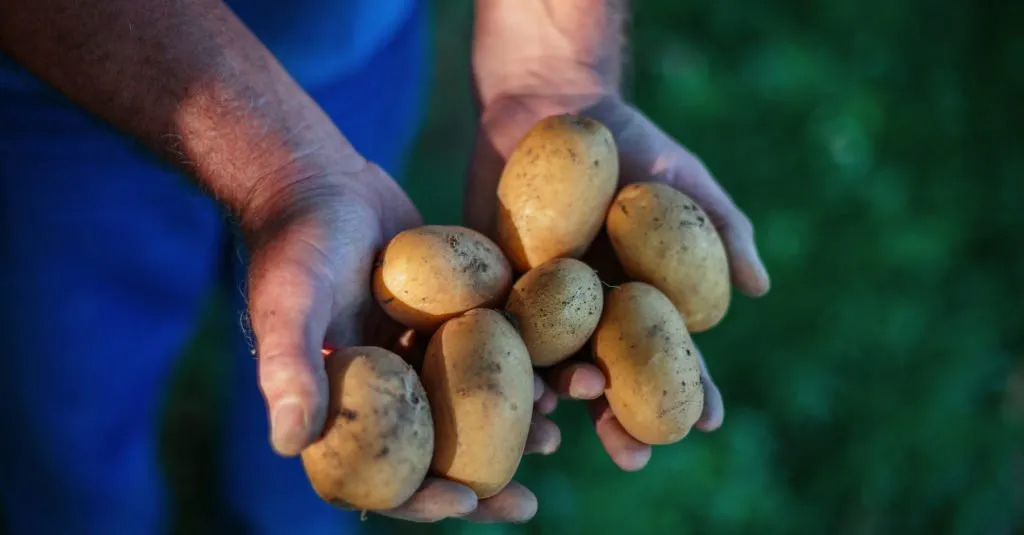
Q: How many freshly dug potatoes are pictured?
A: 7